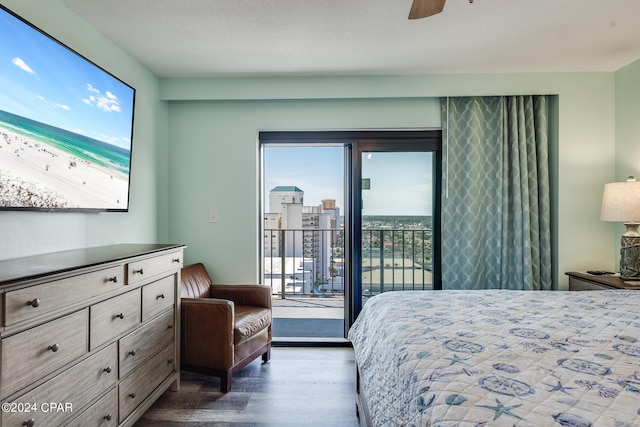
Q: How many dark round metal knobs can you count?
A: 14